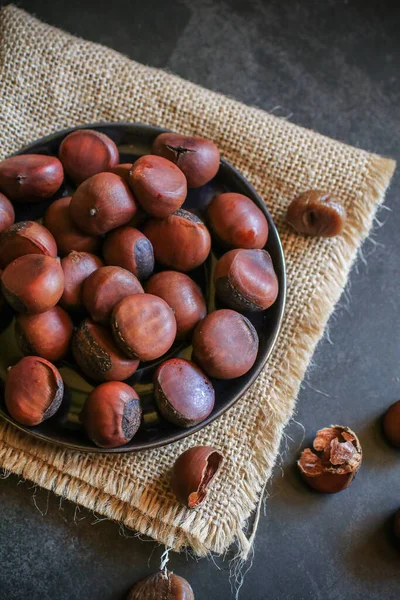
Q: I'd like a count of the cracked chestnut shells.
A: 2